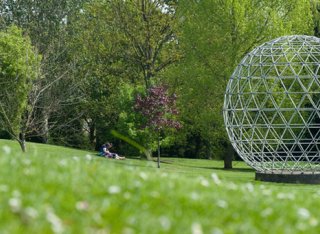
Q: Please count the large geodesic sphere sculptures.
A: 1